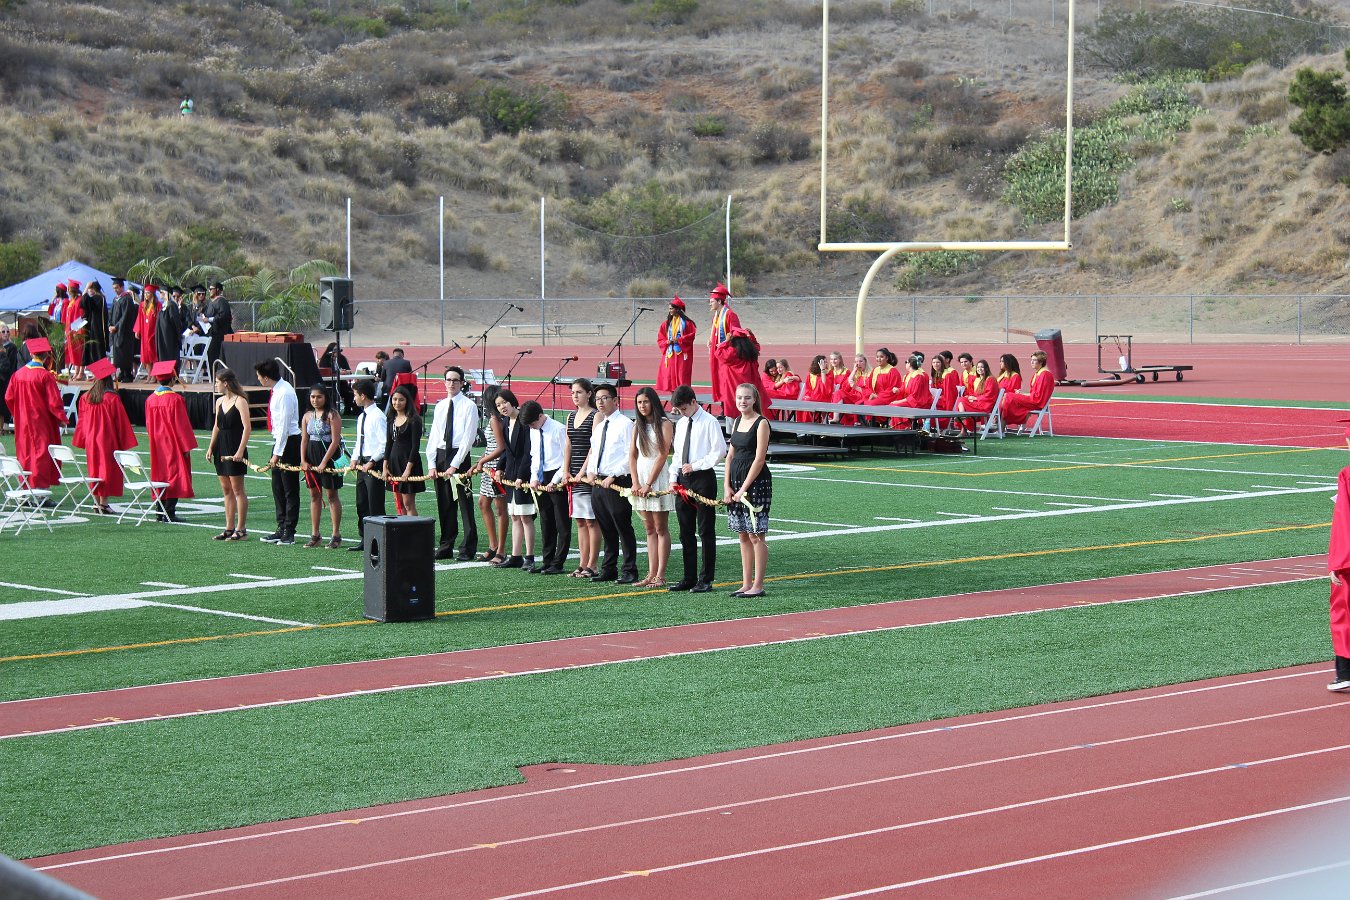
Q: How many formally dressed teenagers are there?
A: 14